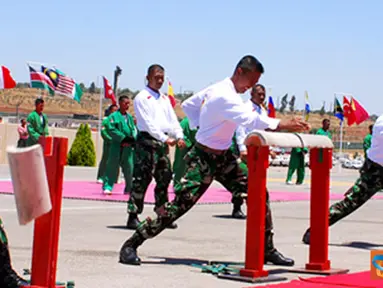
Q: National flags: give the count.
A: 11